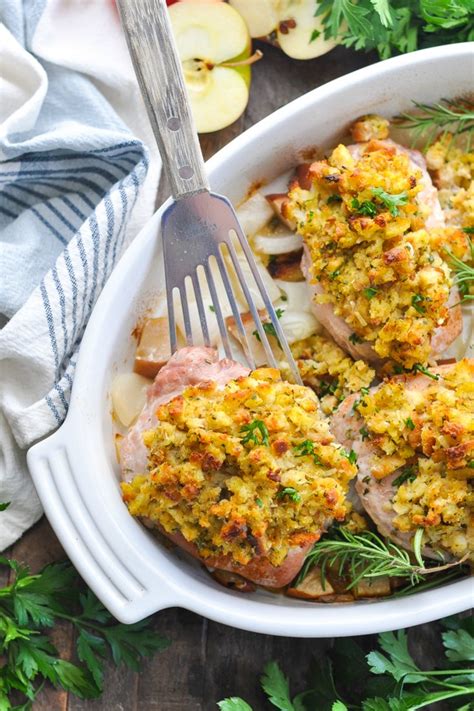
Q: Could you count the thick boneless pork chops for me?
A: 3